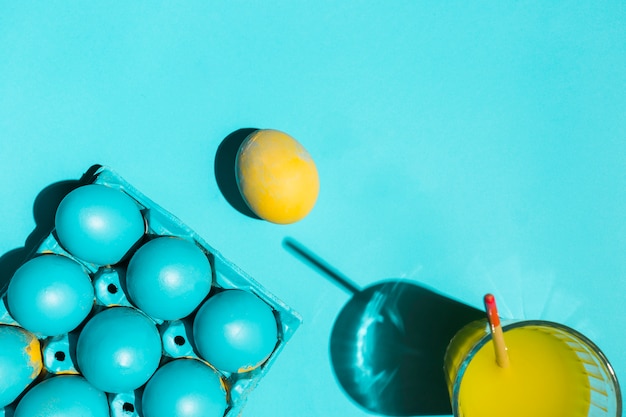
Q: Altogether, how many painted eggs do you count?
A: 9